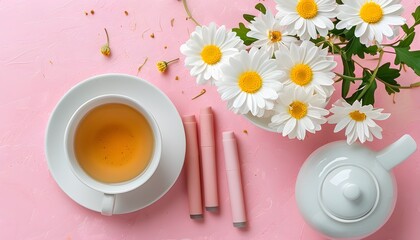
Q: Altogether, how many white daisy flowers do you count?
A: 8